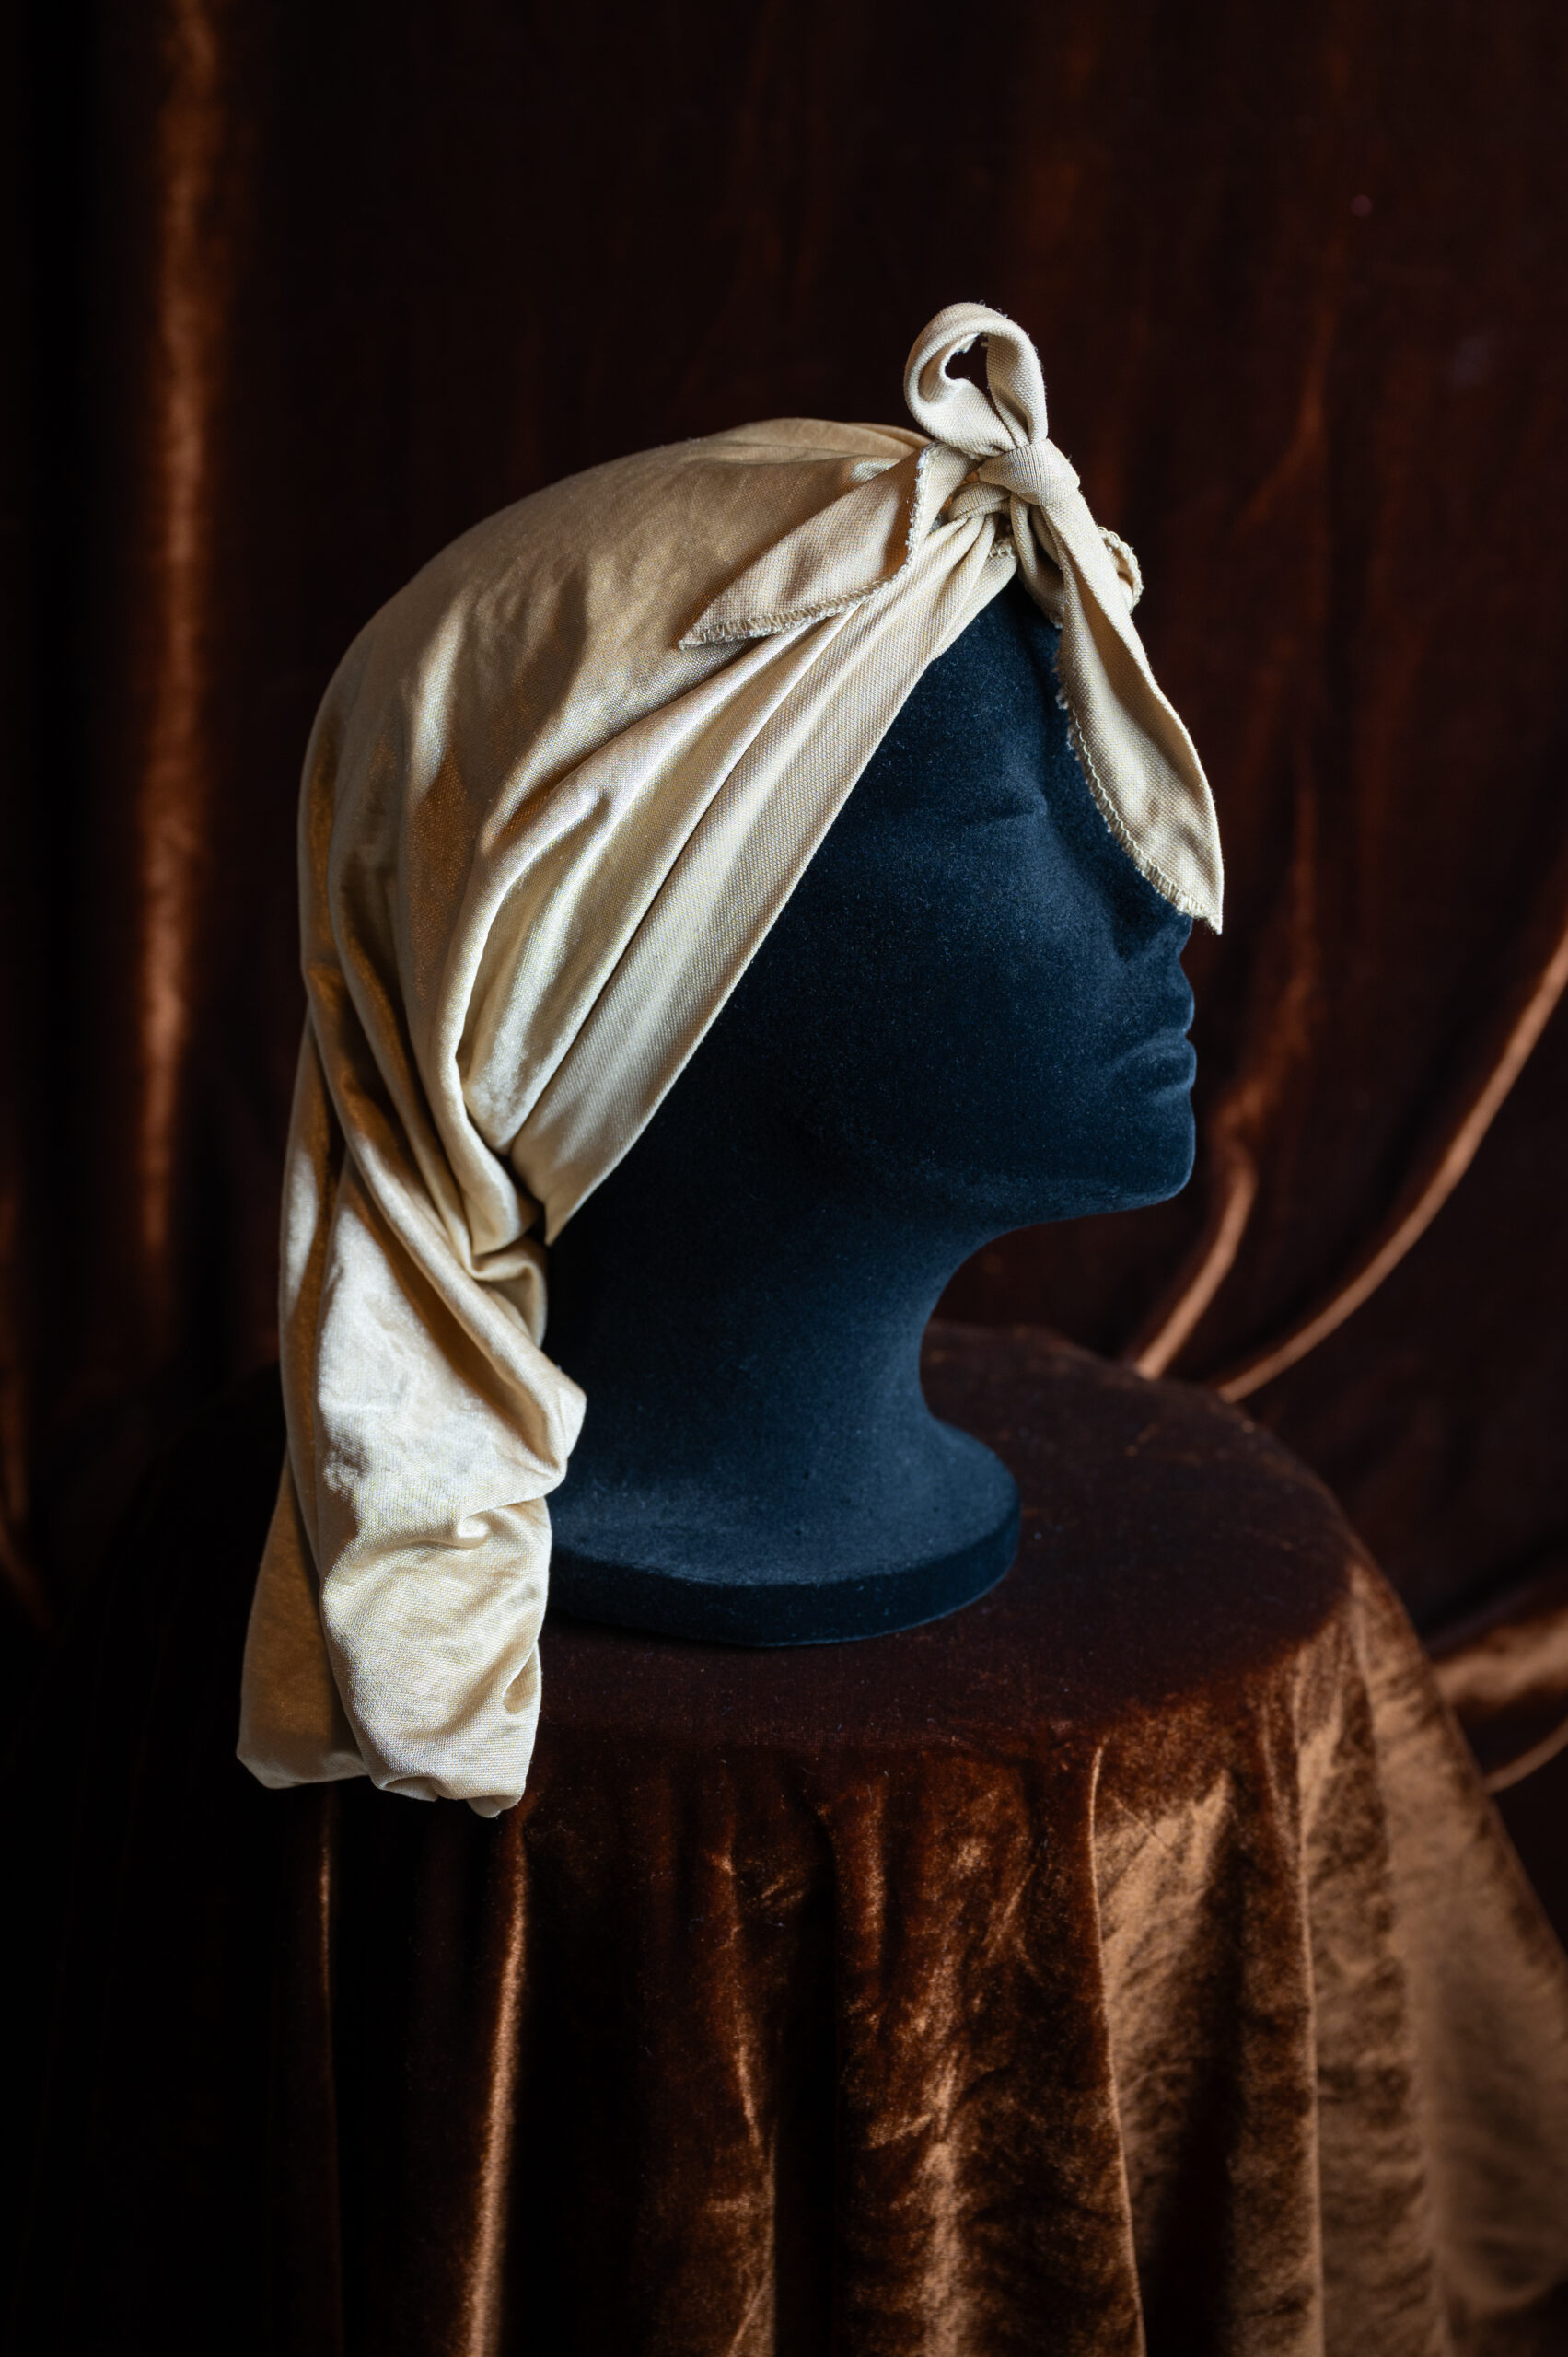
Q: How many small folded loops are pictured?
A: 1